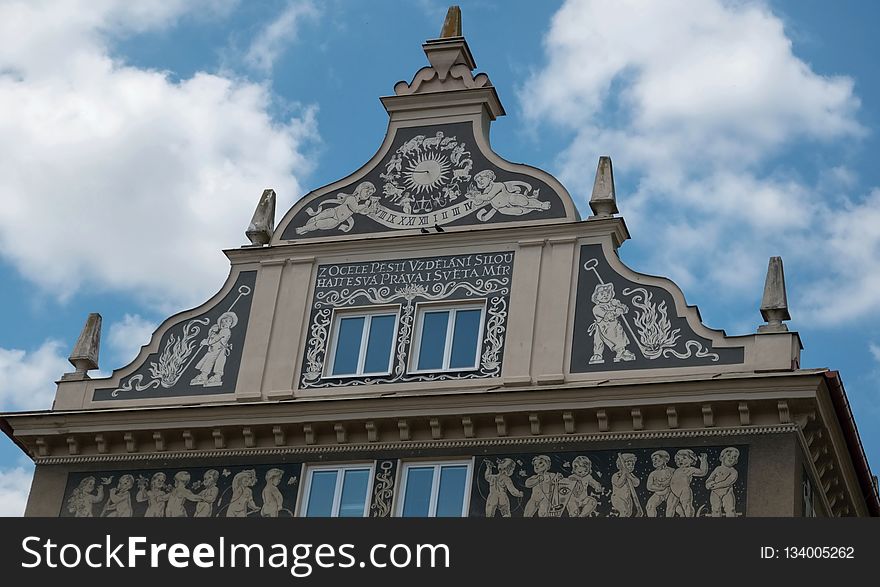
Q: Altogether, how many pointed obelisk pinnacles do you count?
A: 5